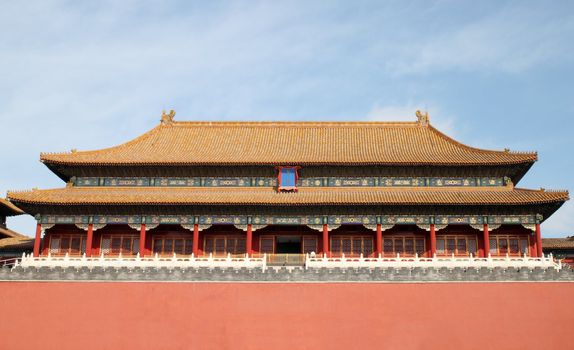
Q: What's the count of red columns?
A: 10